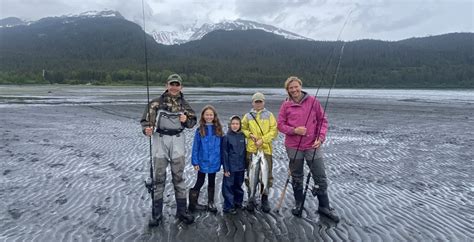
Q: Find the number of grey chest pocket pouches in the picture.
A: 1